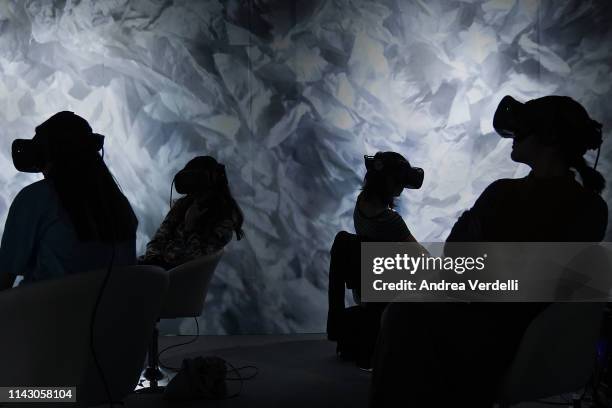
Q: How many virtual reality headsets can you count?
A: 4